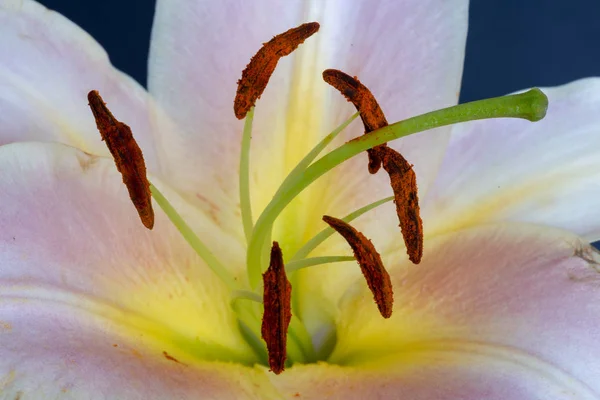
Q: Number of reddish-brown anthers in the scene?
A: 6